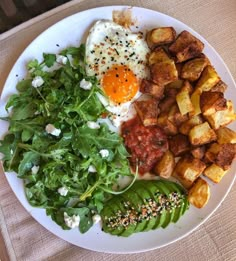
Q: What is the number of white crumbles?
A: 11